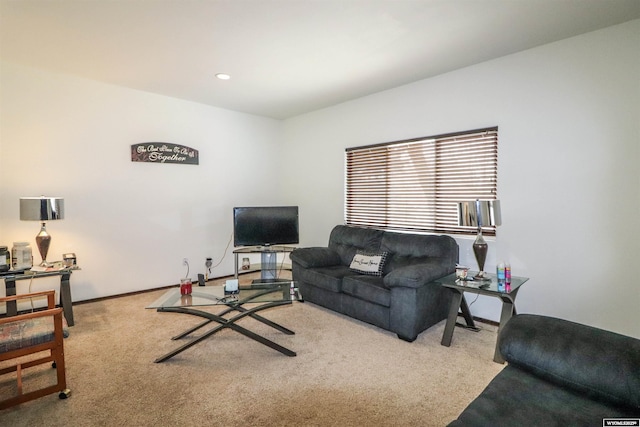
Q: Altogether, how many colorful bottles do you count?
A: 2